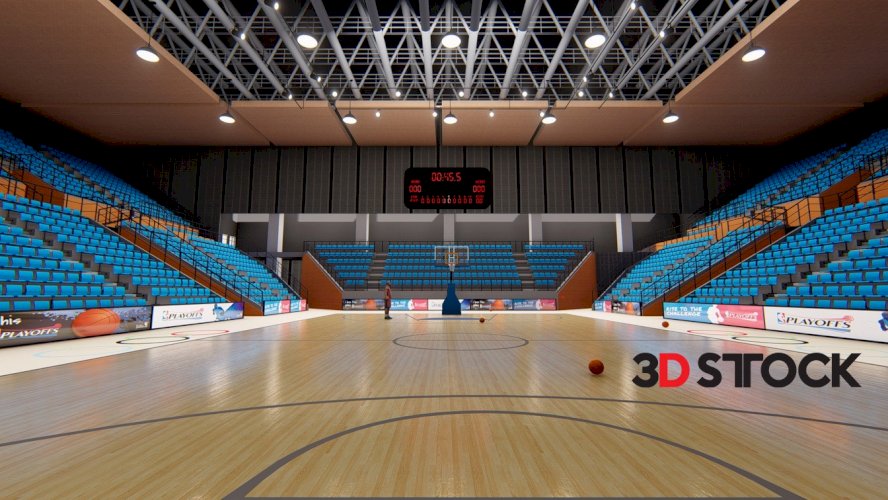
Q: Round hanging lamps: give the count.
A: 10